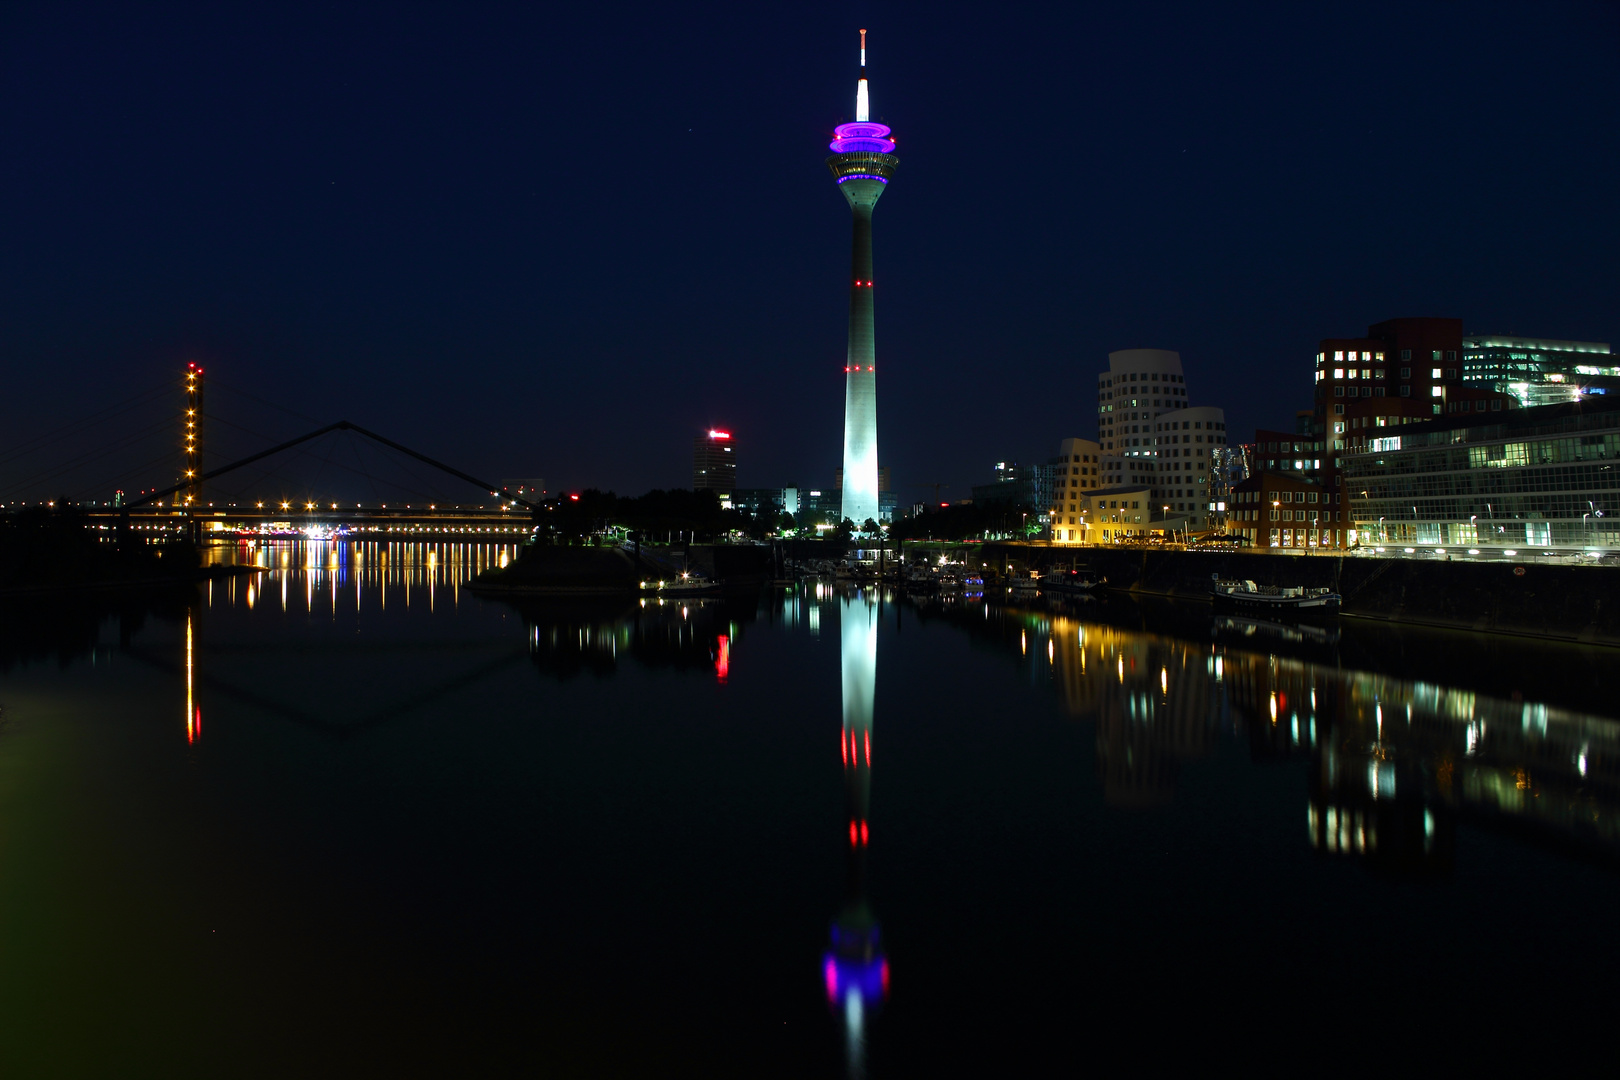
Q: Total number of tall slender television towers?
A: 1